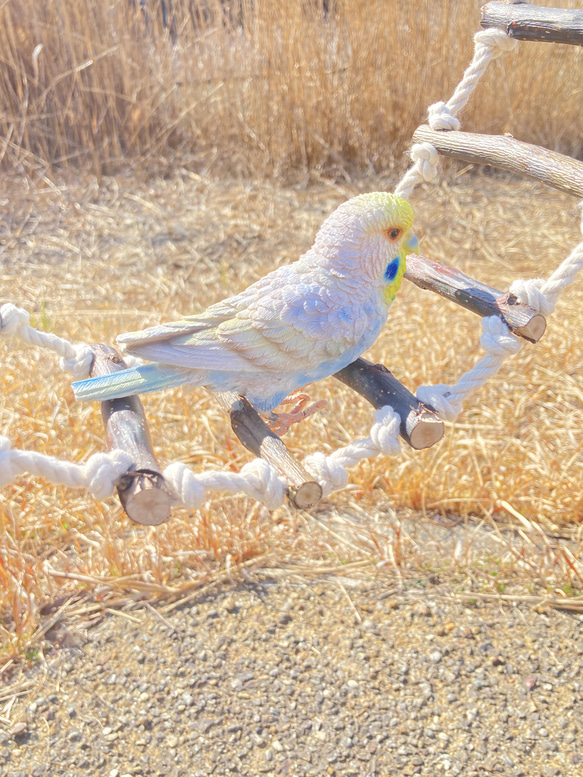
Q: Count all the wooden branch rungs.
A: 6